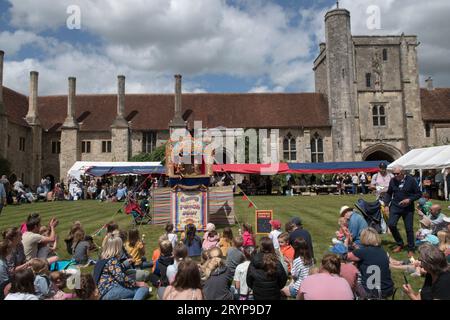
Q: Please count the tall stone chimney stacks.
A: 5